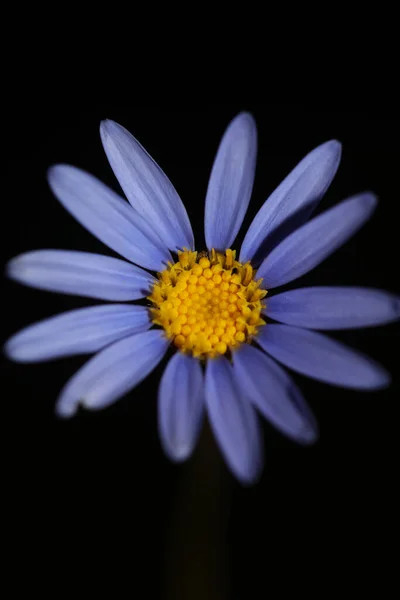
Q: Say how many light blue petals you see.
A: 13